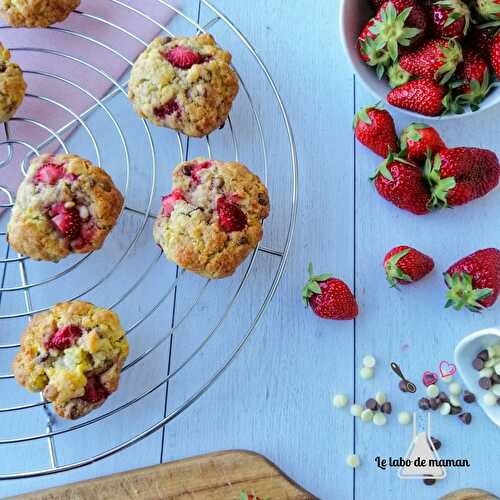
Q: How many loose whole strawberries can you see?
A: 7